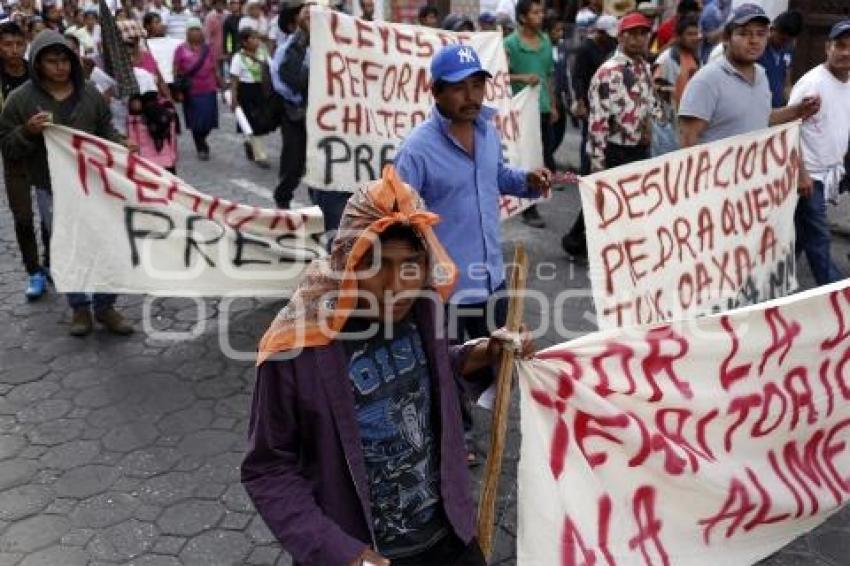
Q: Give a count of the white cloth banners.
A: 4